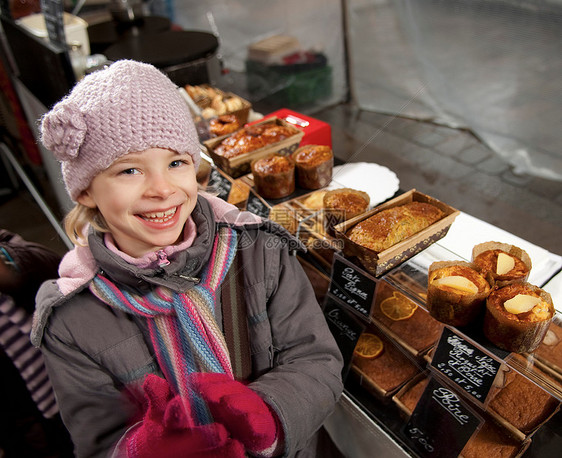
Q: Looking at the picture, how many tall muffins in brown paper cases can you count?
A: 6